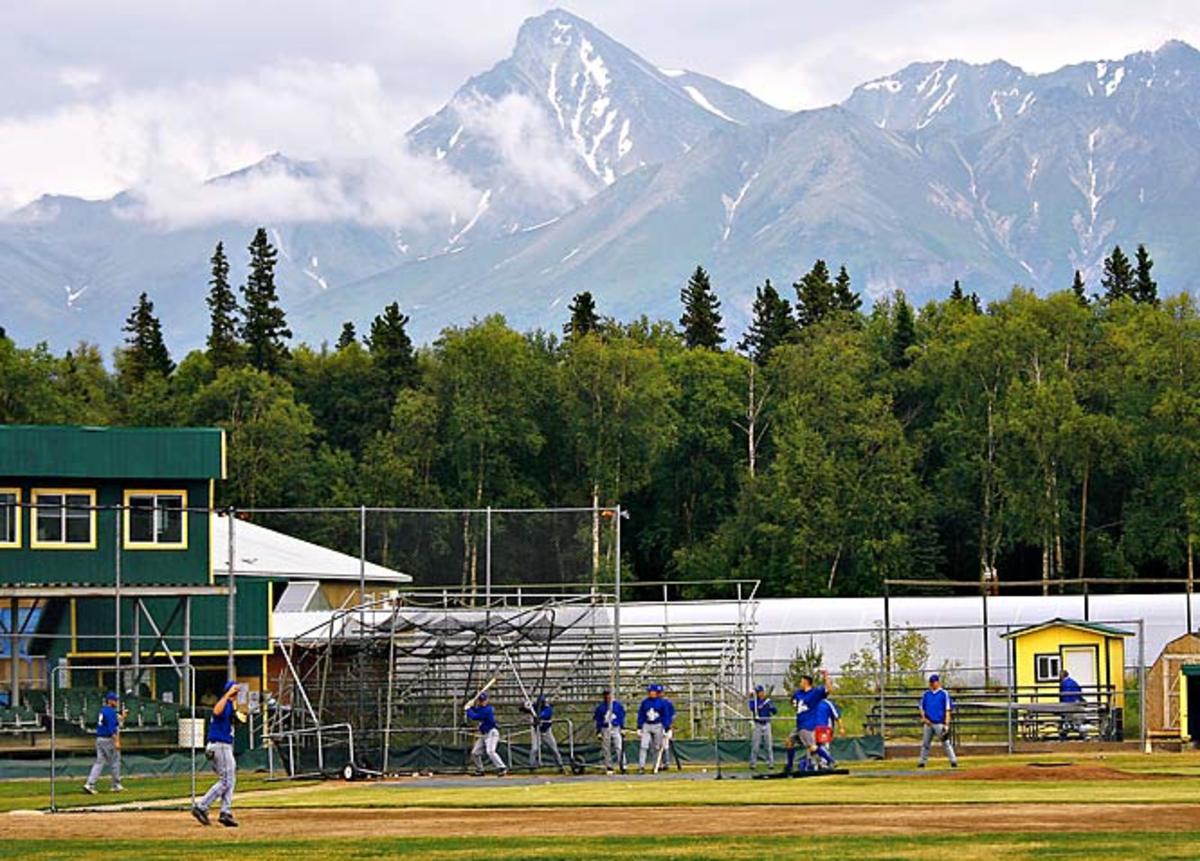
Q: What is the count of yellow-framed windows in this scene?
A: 3